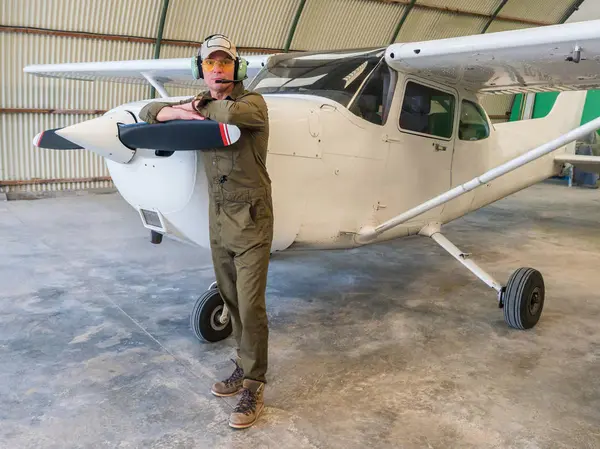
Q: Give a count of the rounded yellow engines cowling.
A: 0